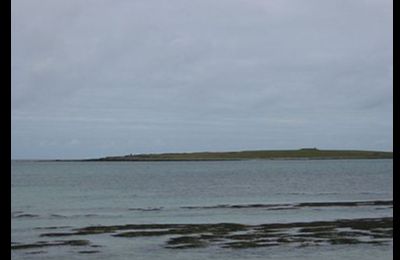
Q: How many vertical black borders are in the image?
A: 2